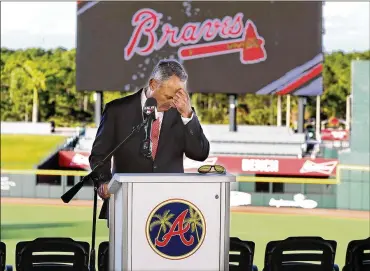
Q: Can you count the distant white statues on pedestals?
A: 0